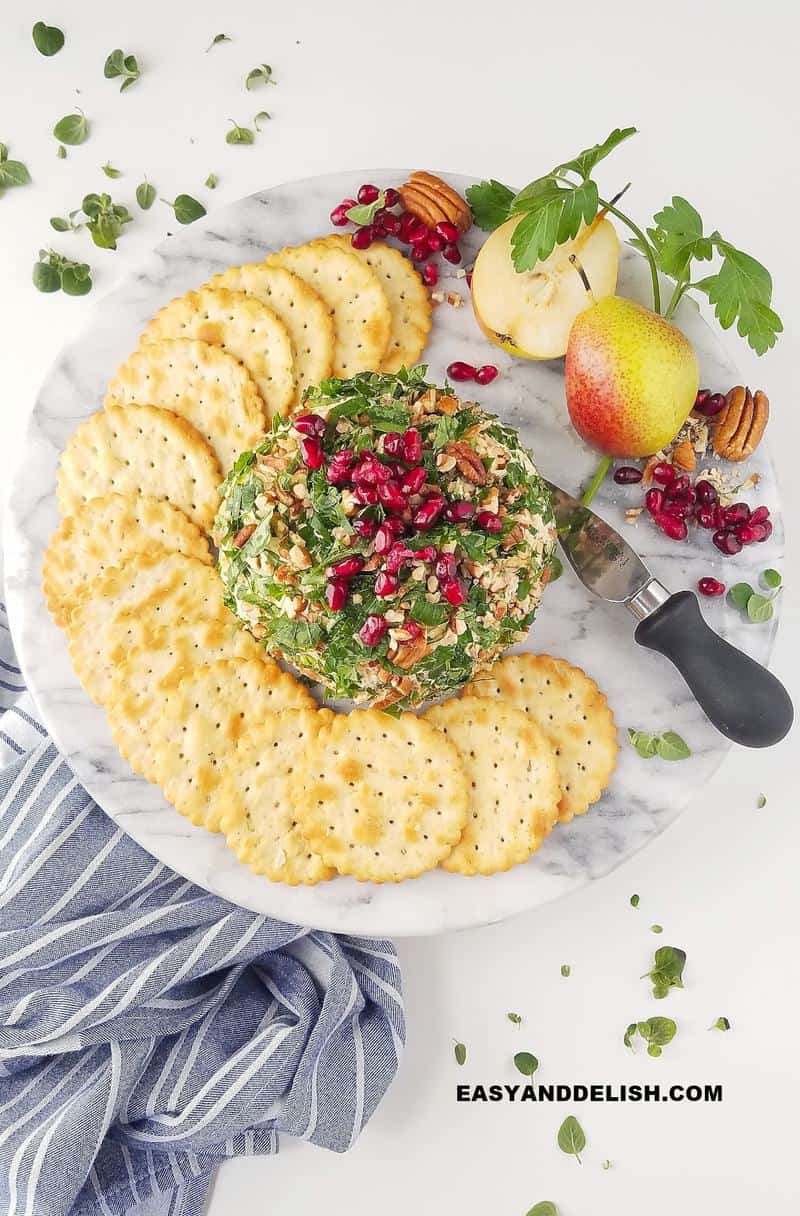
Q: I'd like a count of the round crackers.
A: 14